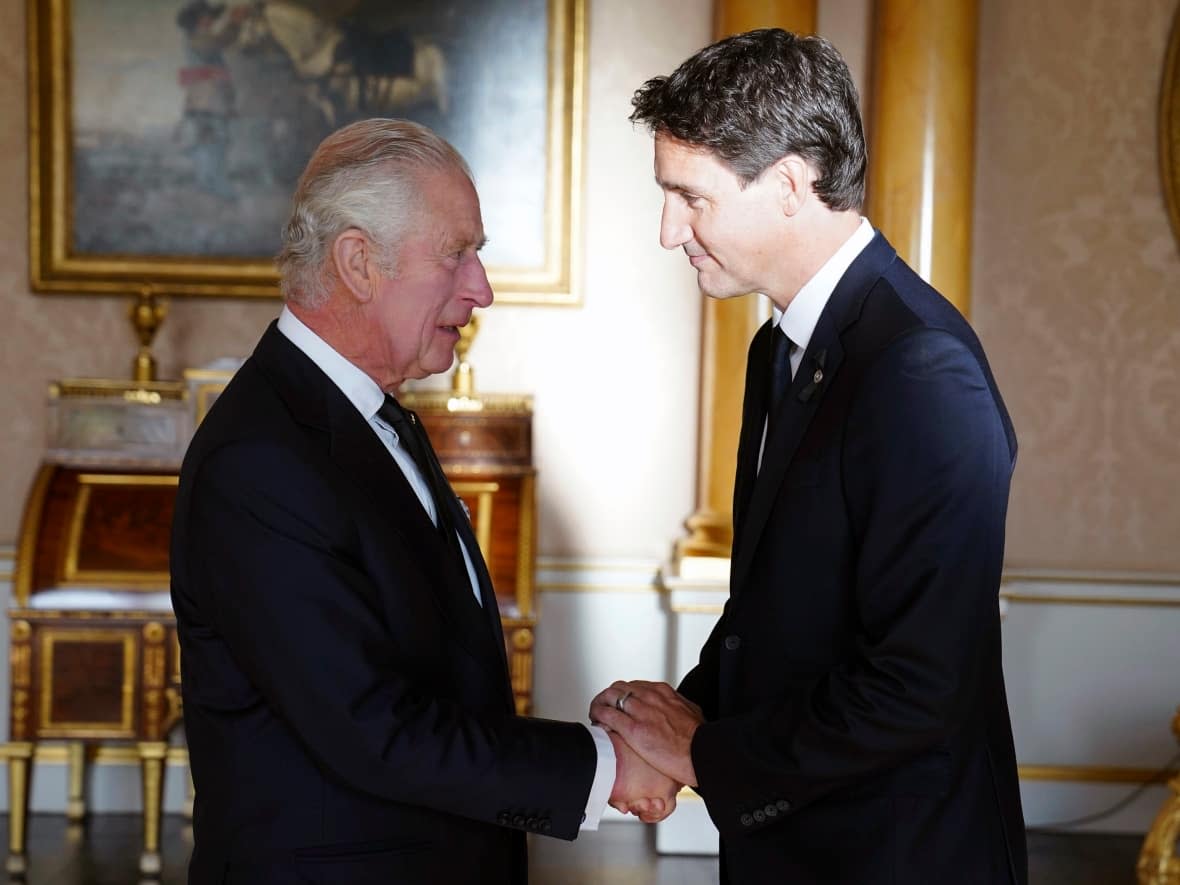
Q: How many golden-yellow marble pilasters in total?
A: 2